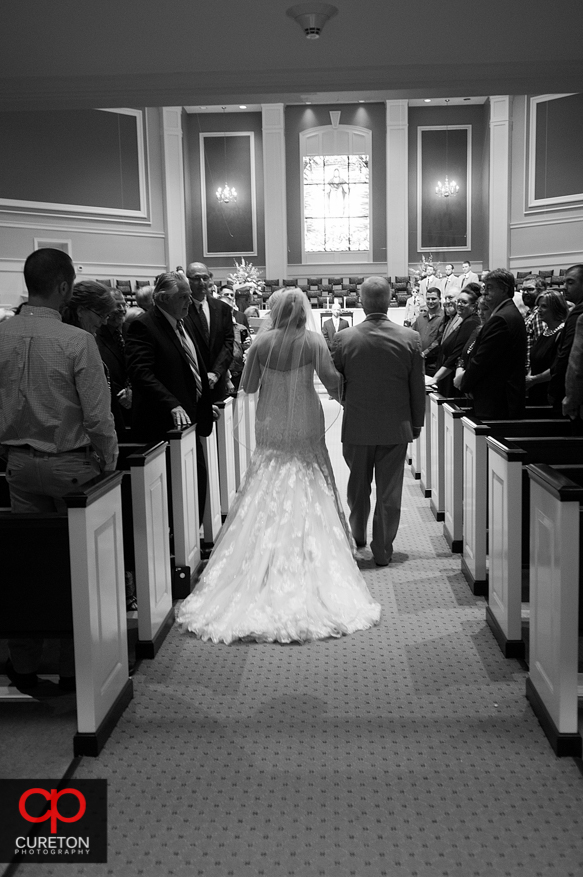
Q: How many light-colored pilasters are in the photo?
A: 4